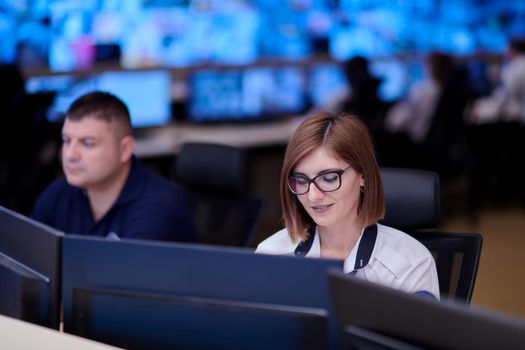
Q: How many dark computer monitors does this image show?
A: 3